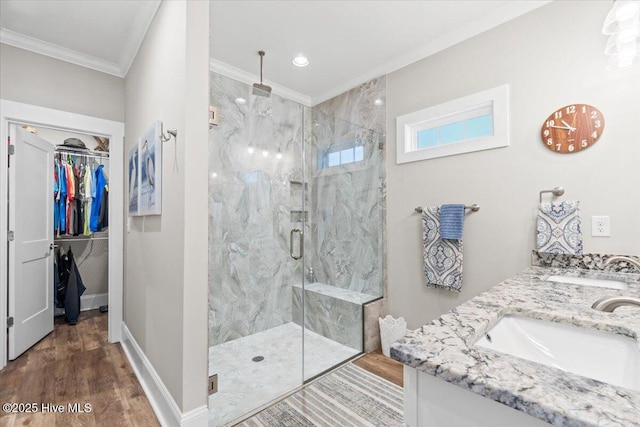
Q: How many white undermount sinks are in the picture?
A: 2